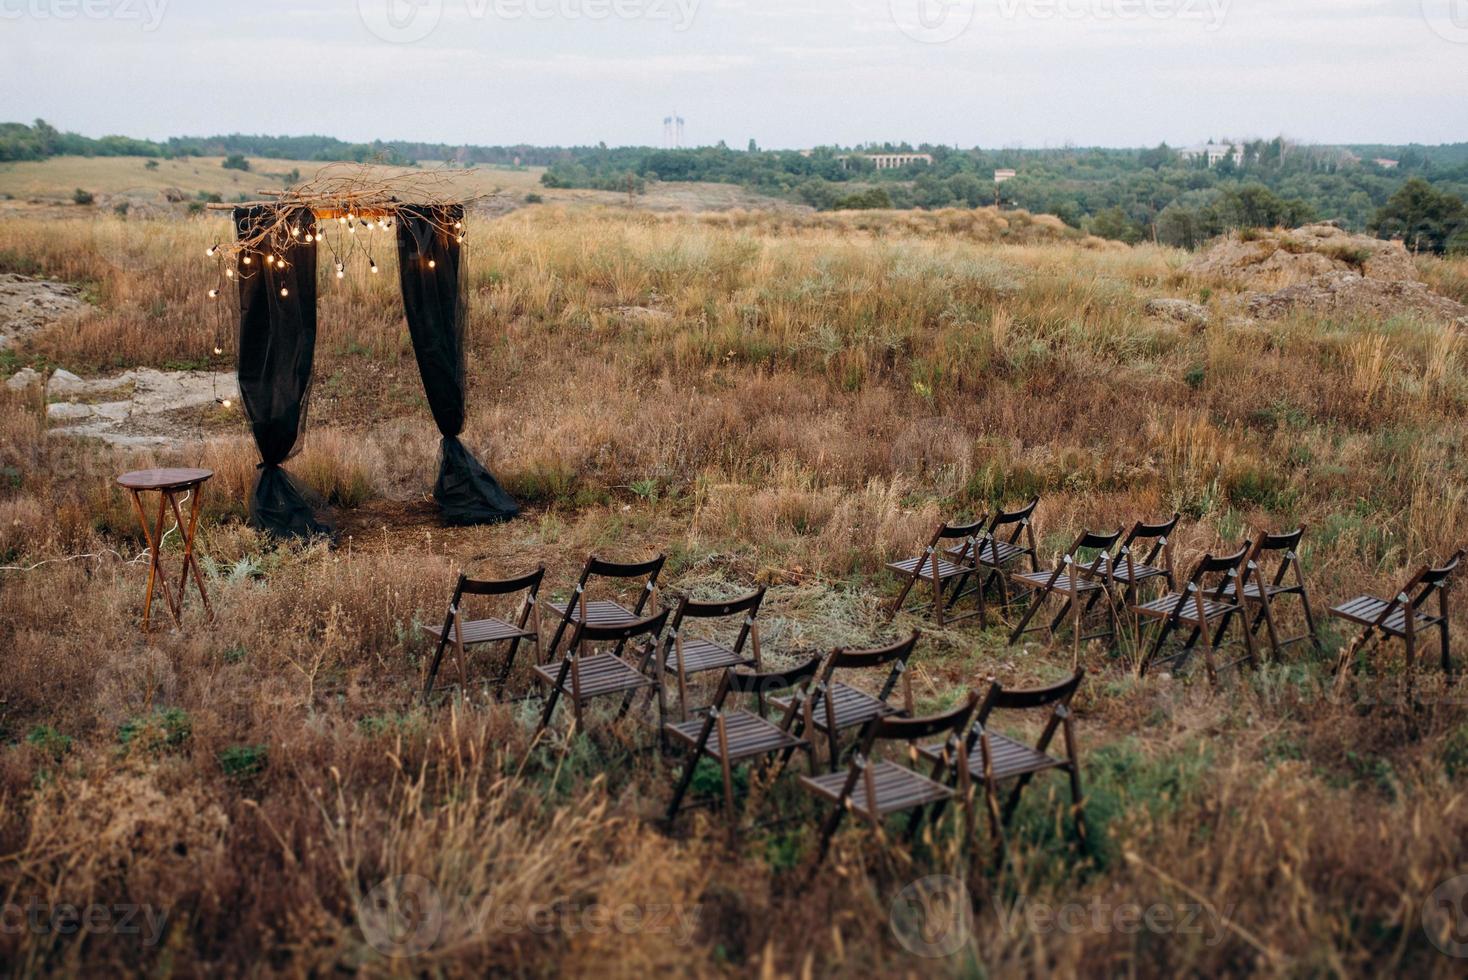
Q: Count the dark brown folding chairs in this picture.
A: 15